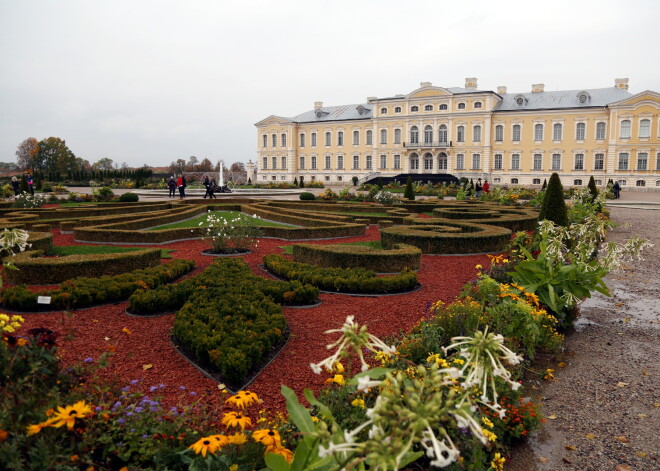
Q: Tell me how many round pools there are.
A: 1